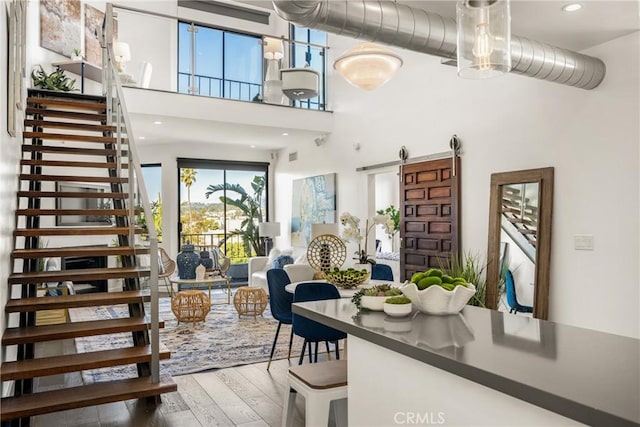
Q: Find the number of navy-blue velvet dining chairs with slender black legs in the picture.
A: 3